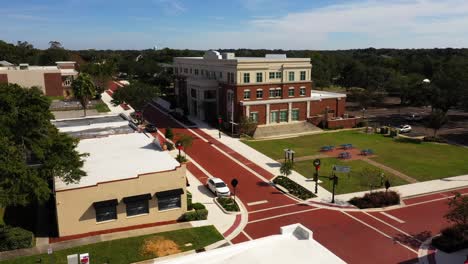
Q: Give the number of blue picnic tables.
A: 4